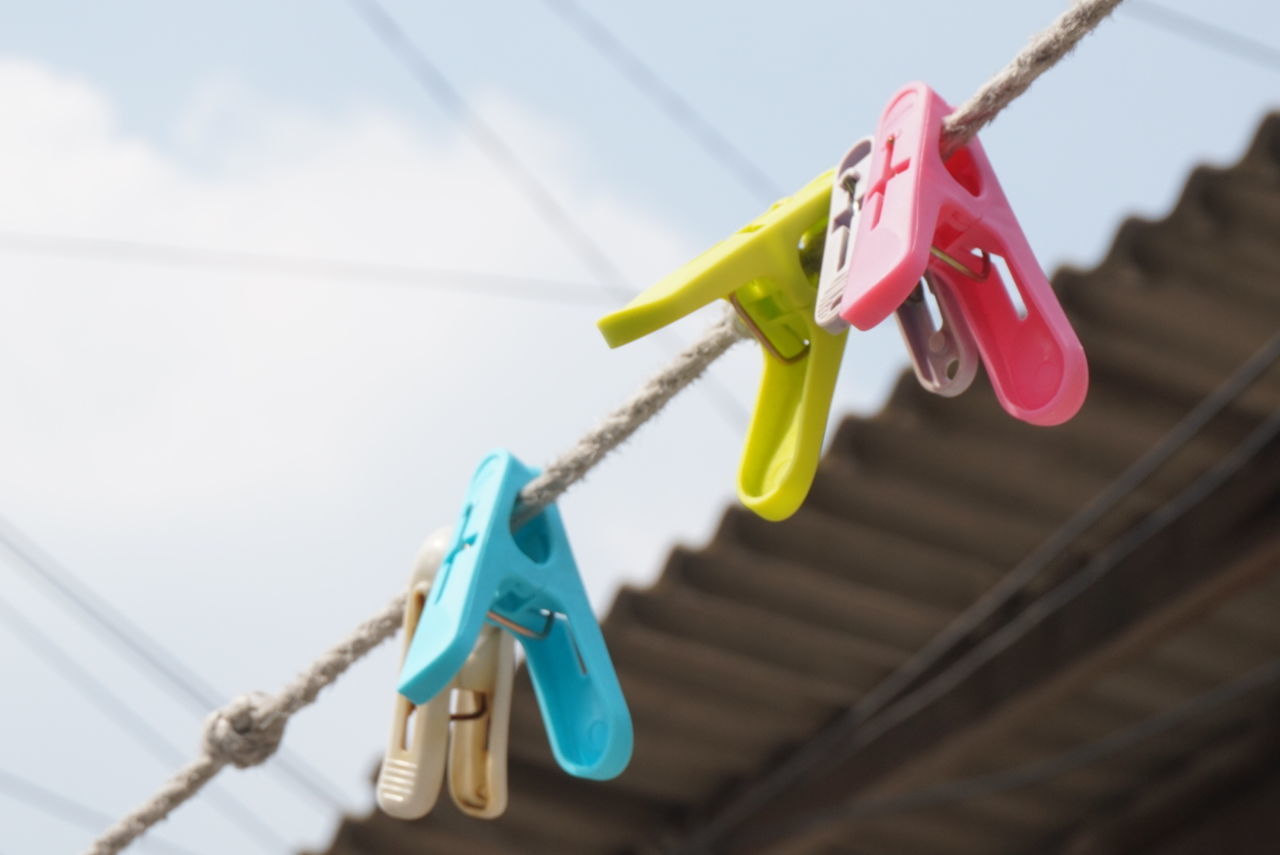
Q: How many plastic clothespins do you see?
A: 5